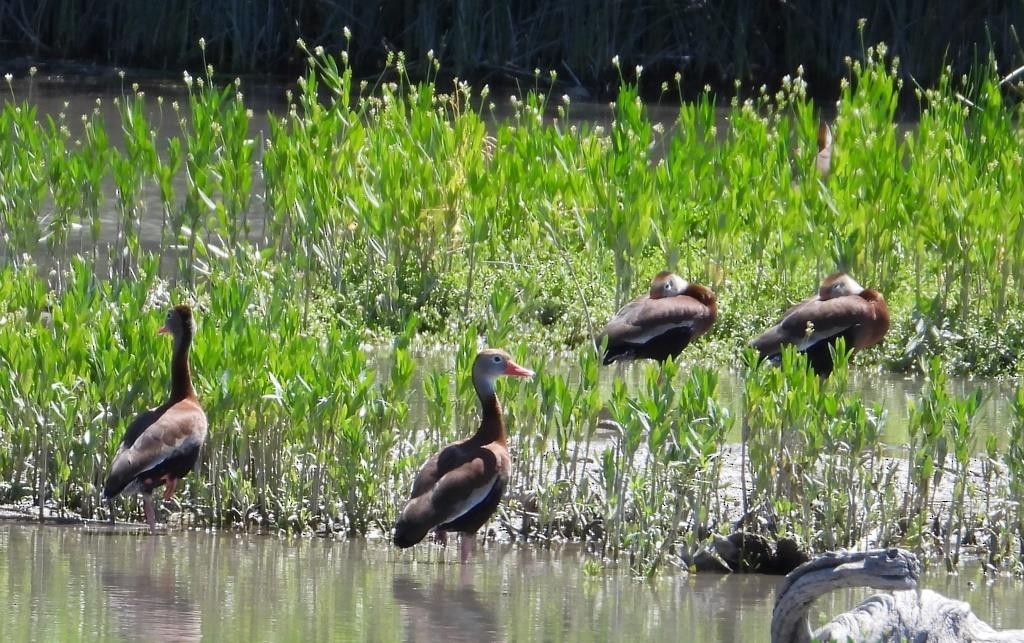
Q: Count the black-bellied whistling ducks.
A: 4